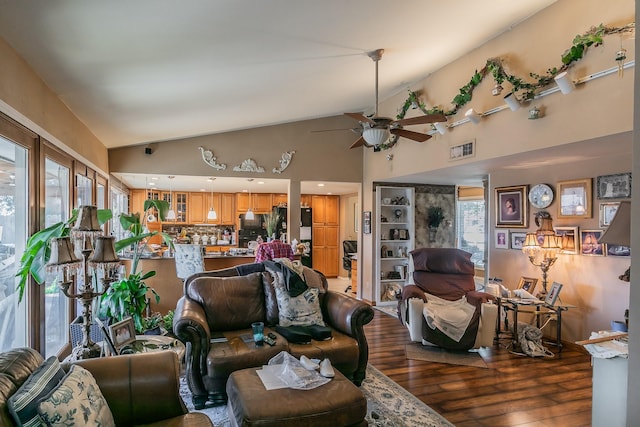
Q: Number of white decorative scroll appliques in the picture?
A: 3